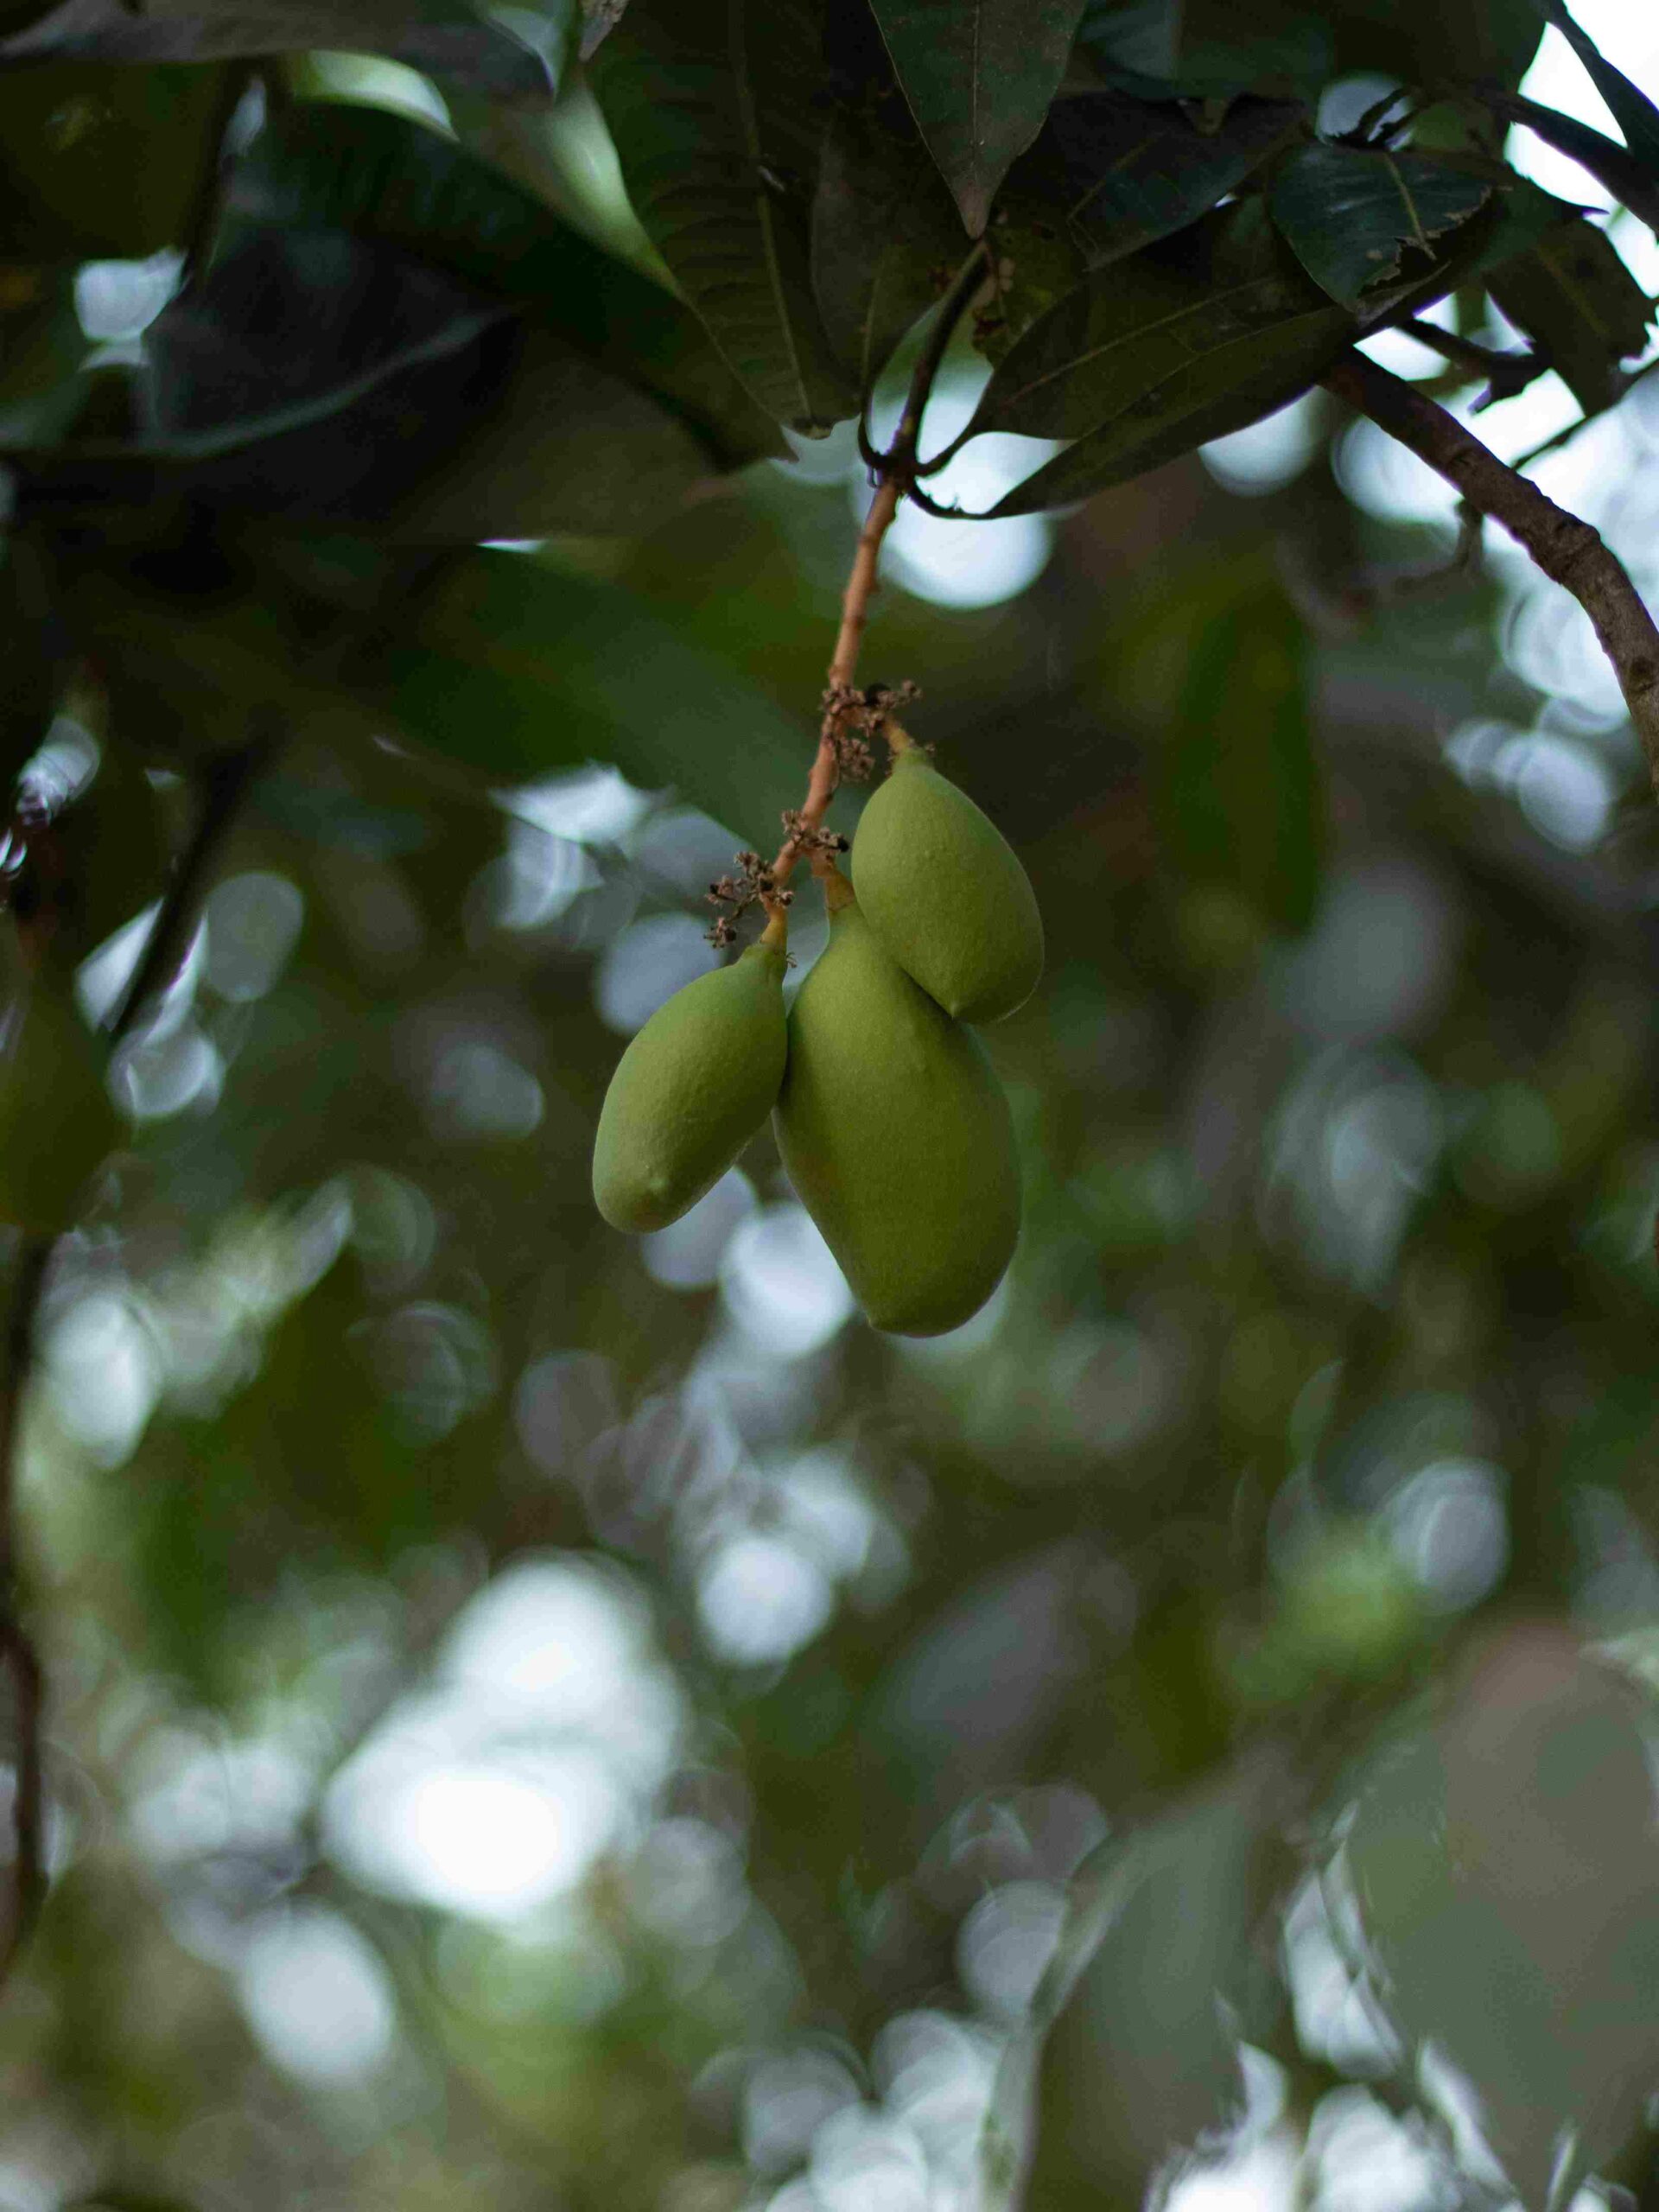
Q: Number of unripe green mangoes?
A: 3